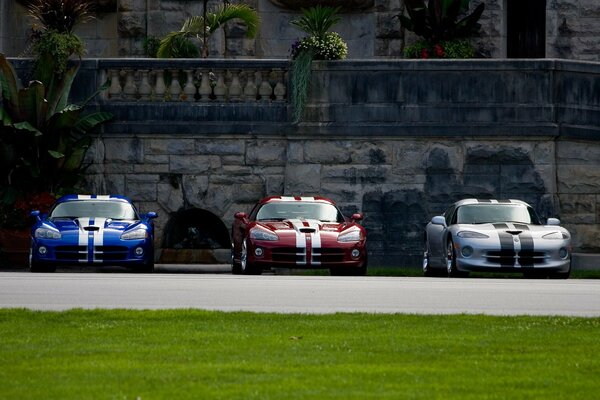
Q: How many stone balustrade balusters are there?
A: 12